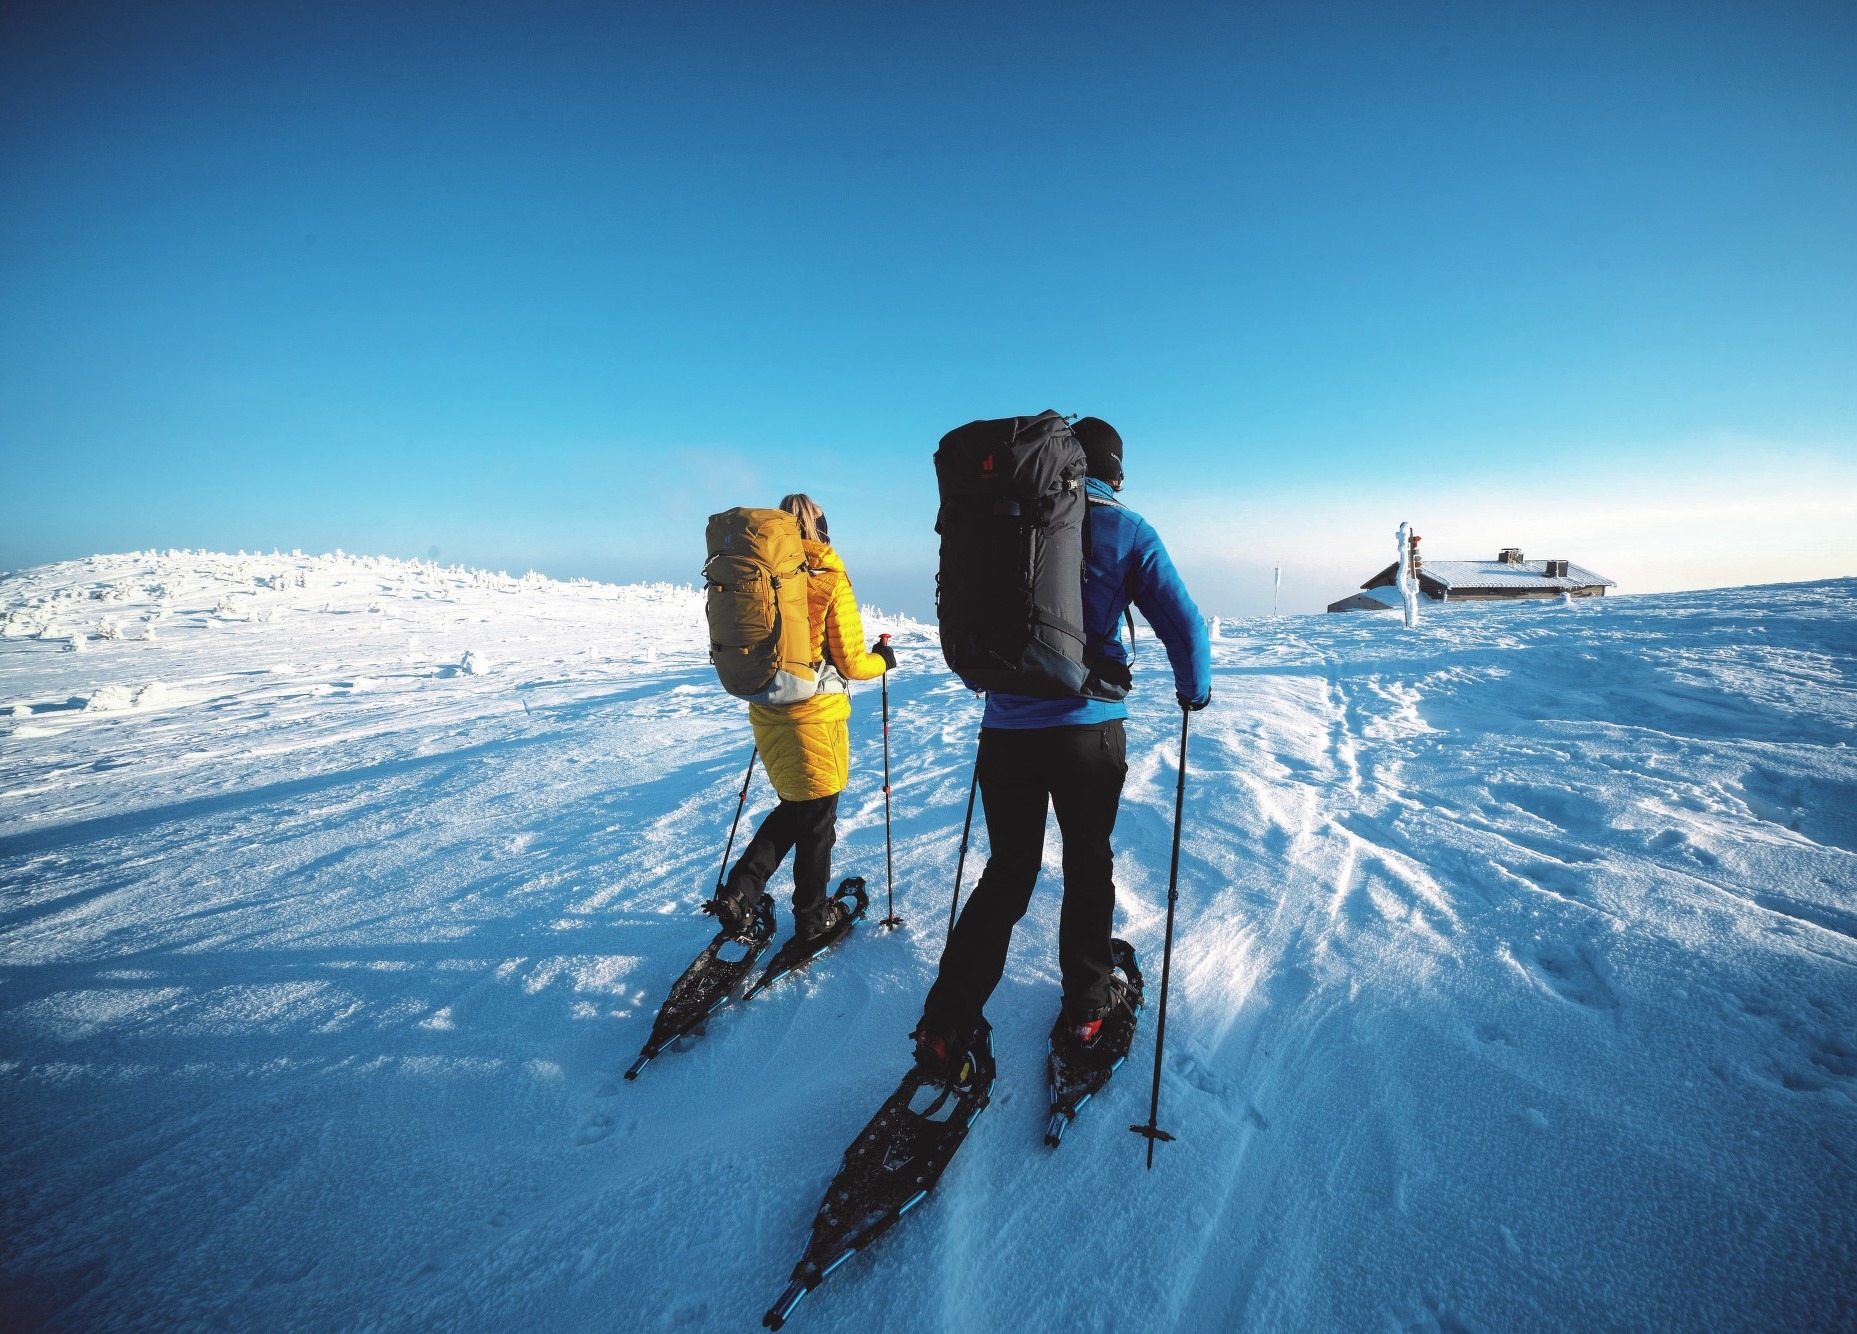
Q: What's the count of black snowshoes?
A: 4